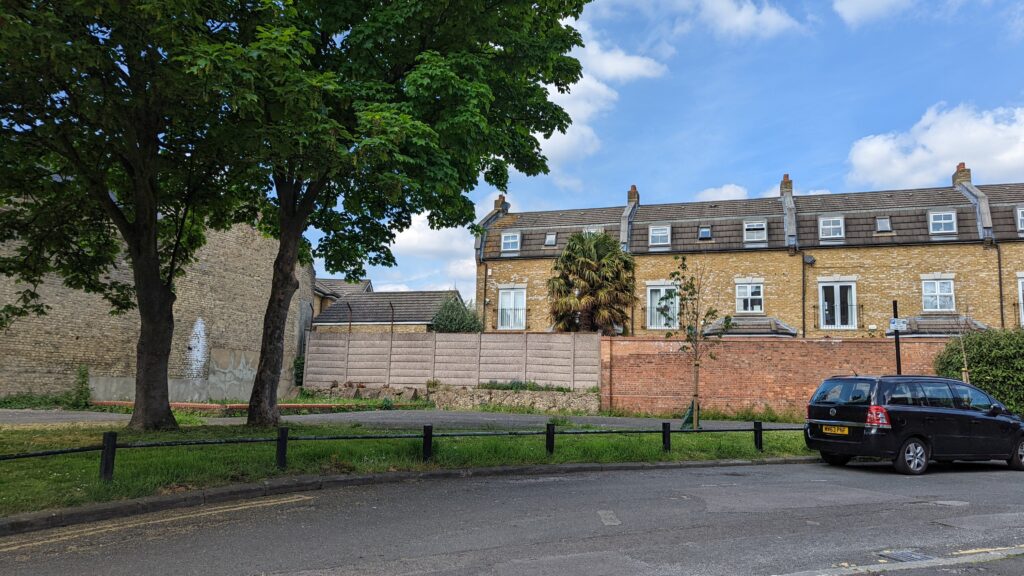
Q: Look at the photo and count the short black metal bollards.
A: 6